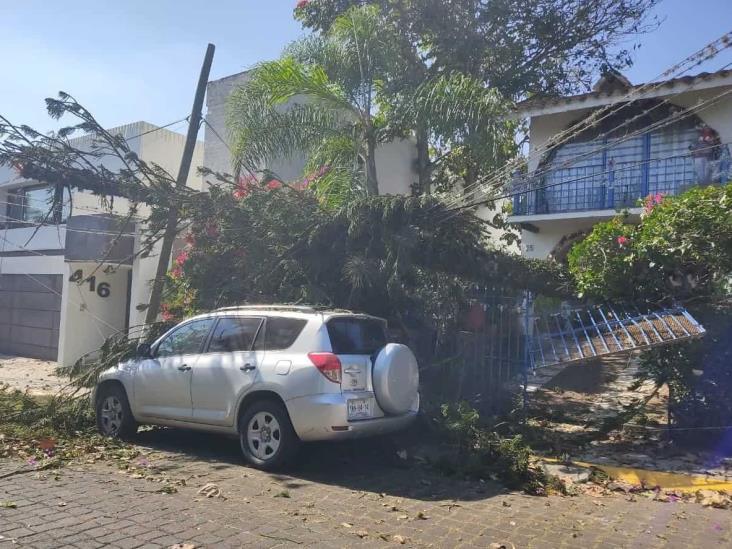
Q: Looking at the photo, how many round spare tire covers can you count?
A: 1